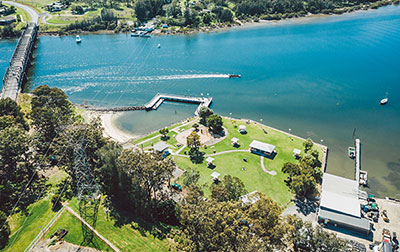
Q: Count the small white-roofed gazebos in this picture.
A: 5